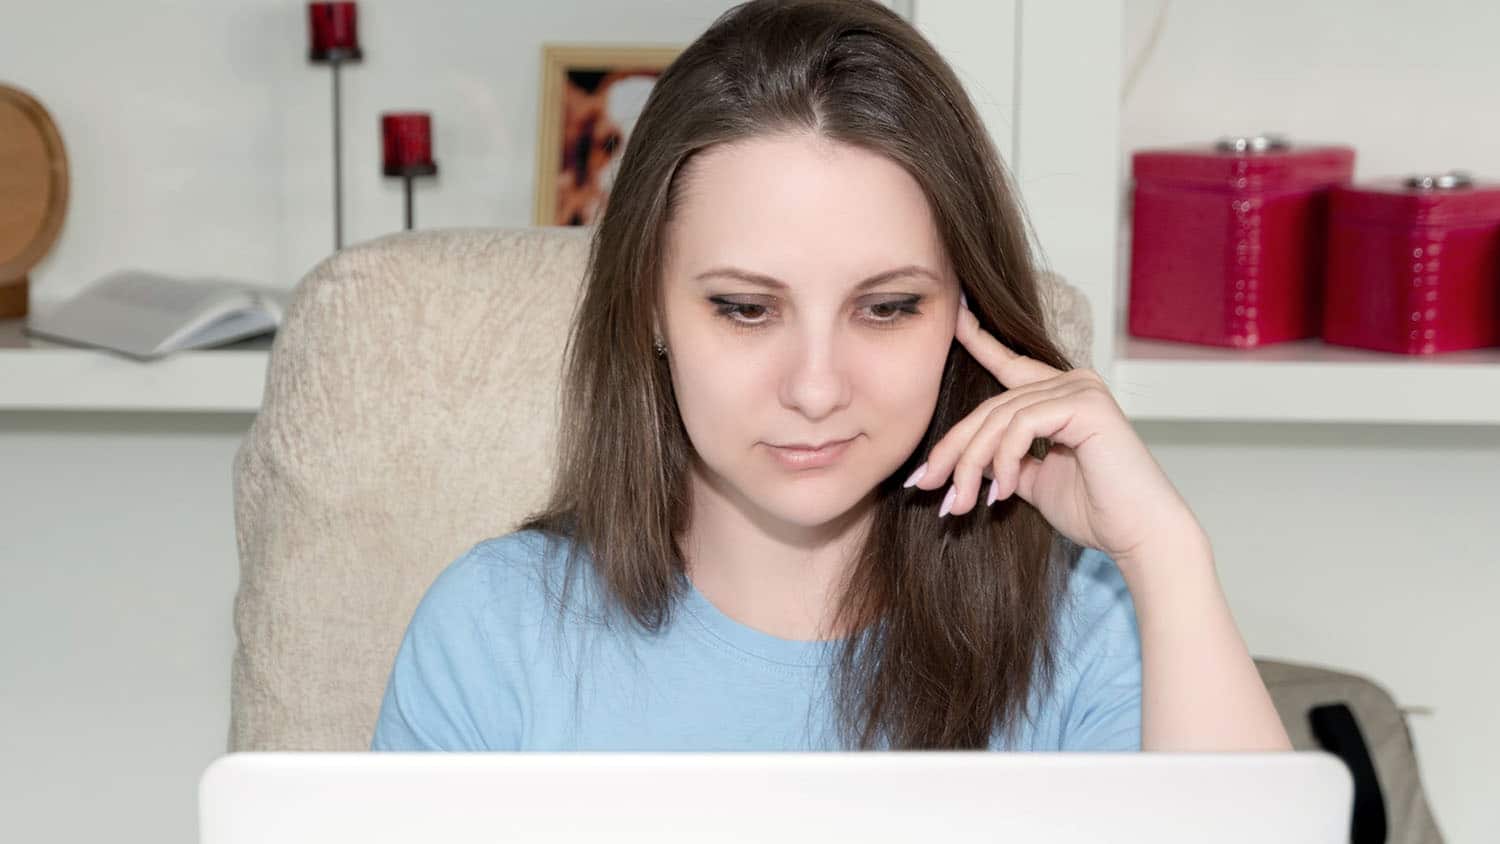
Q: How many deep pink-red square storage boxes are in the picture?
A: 2